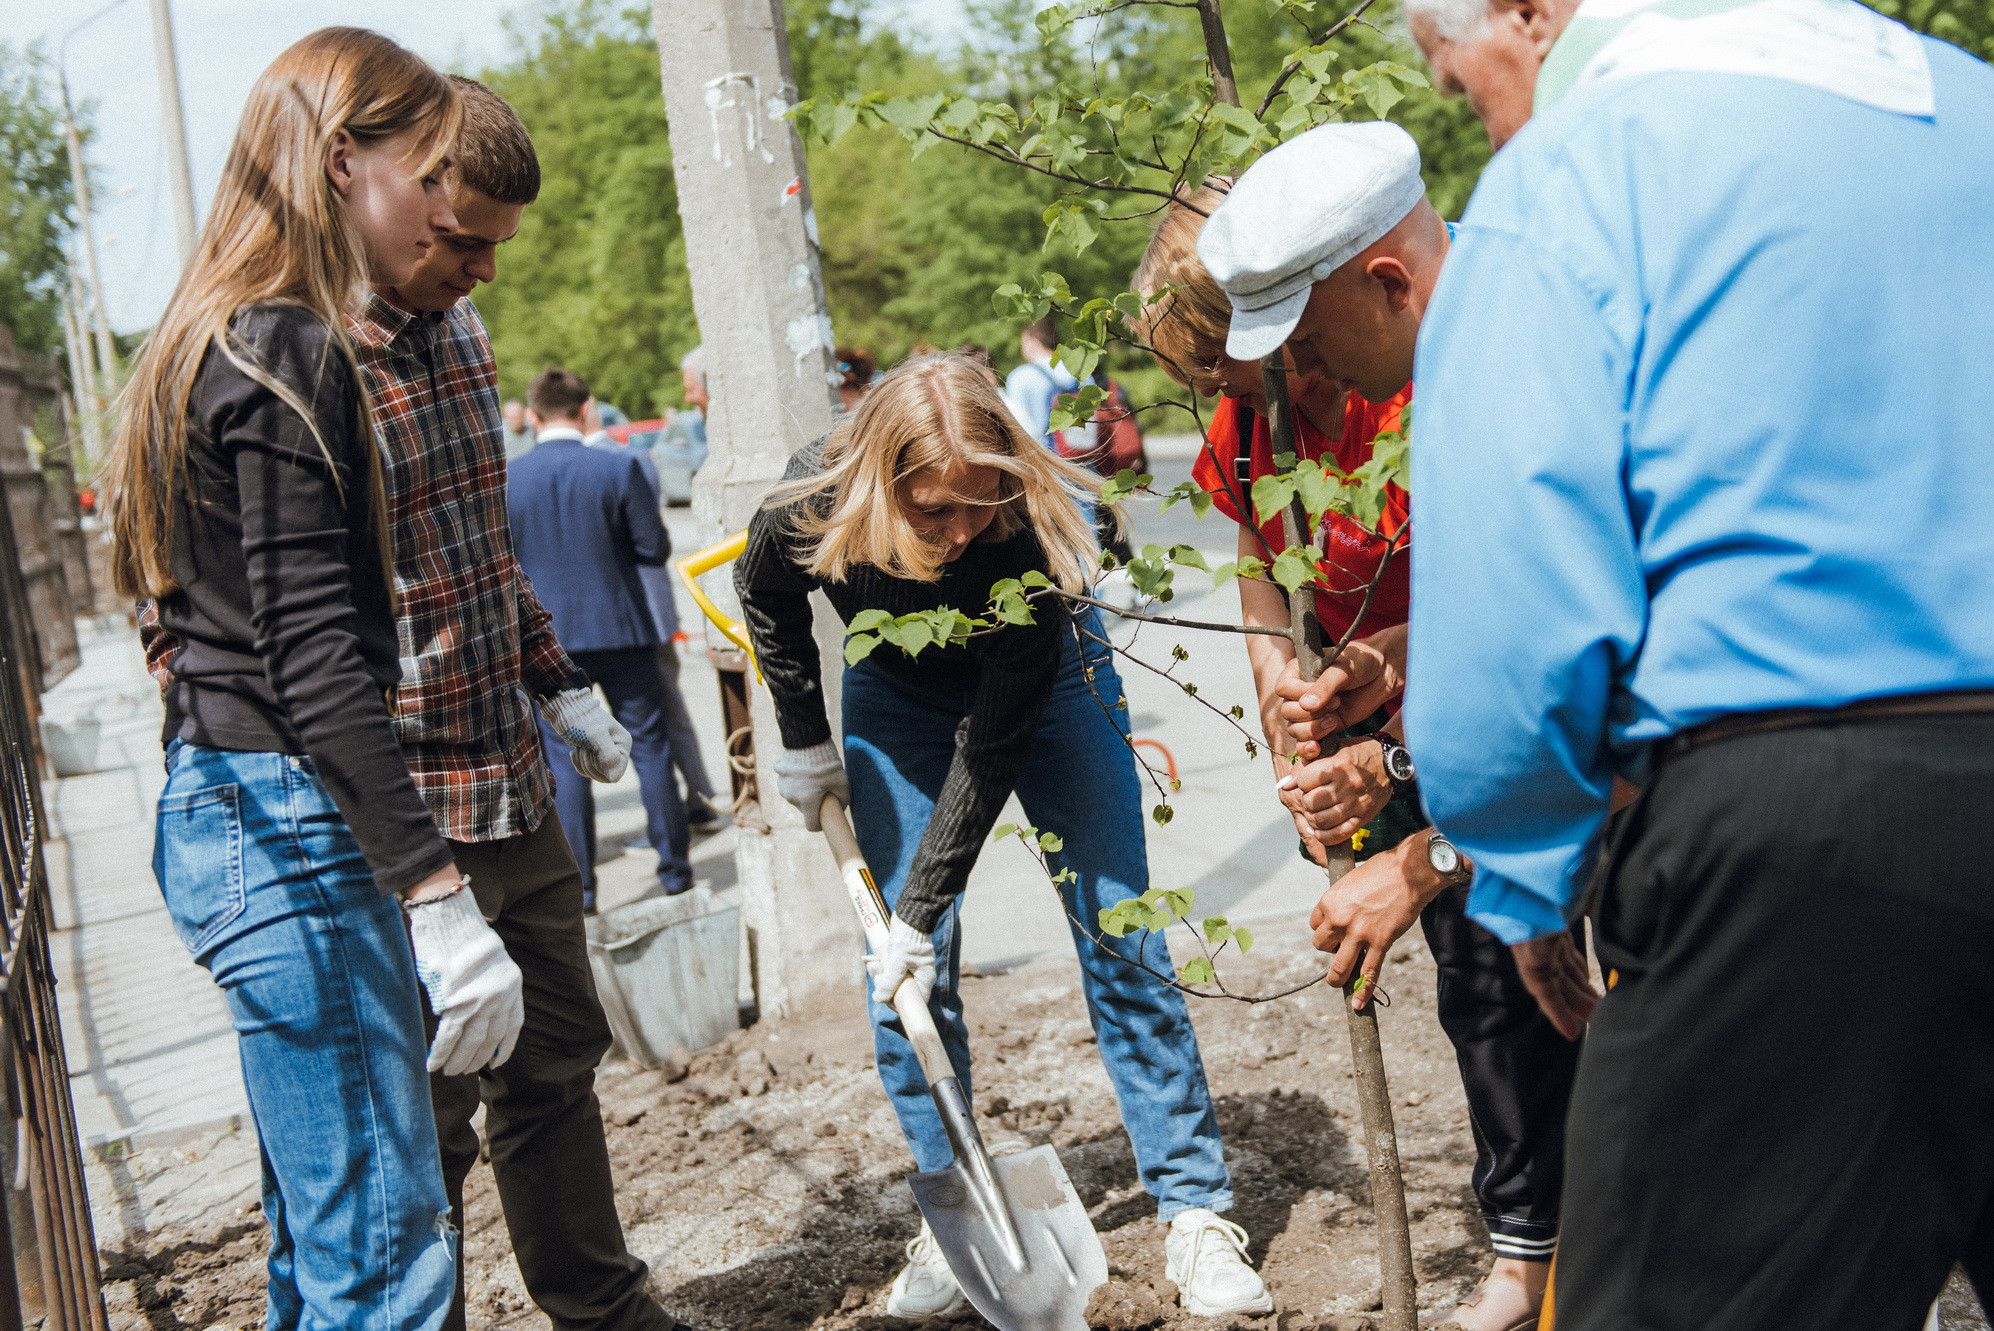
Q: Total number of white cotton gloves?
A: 4